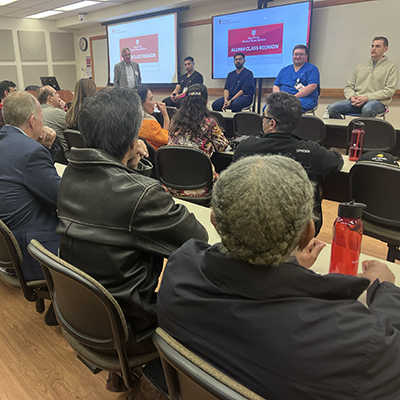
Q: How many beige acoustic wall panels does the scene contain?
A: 6